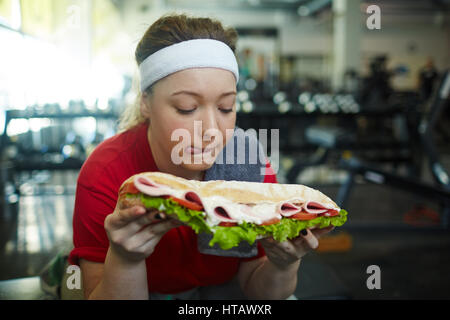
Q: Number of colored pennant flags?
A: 0